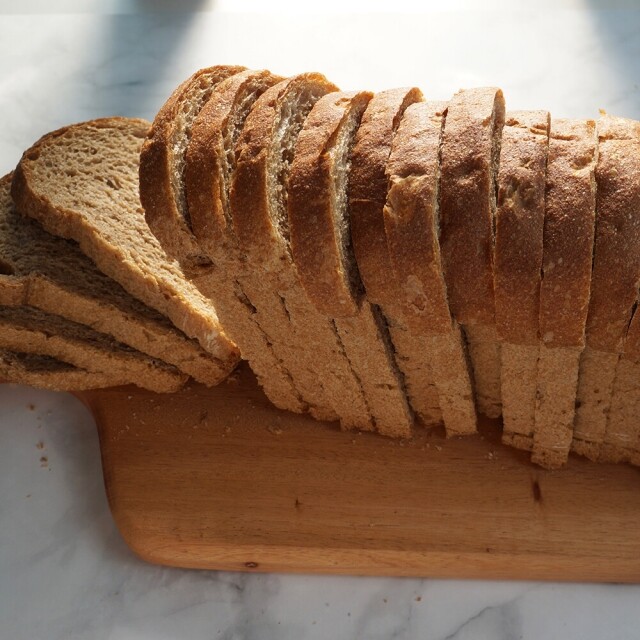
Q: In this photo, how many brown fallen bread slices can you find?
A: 4